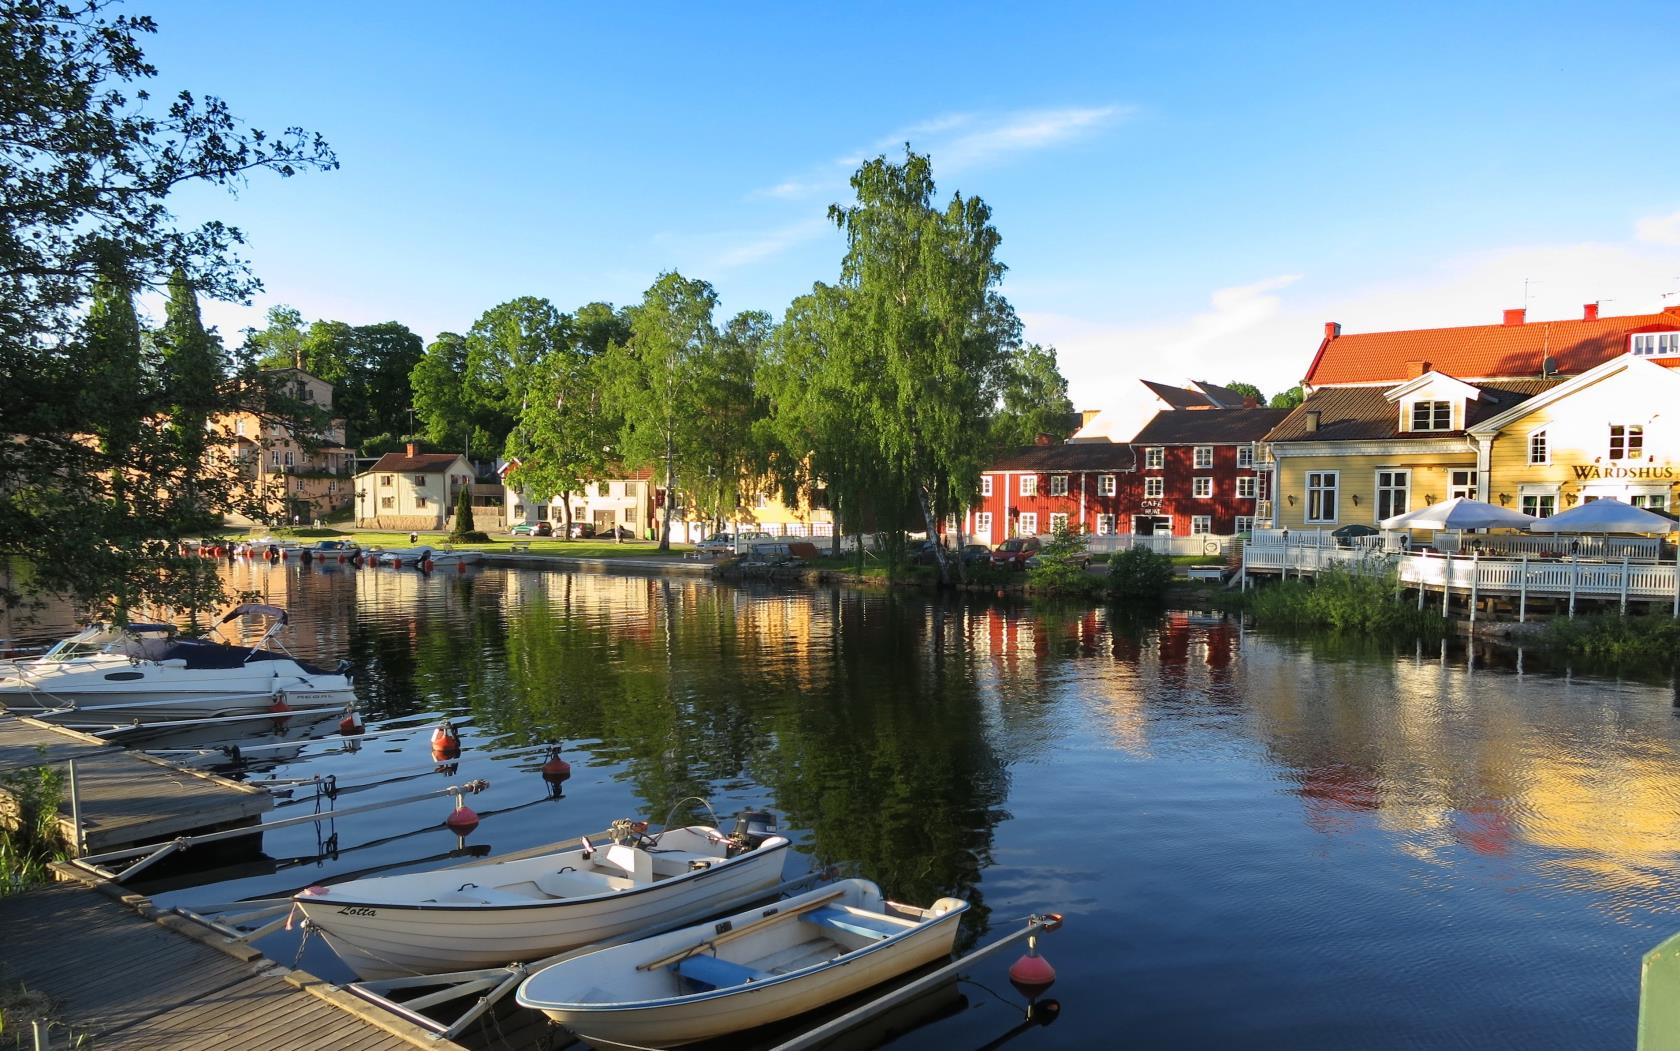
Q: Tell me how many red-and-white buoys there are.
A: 2